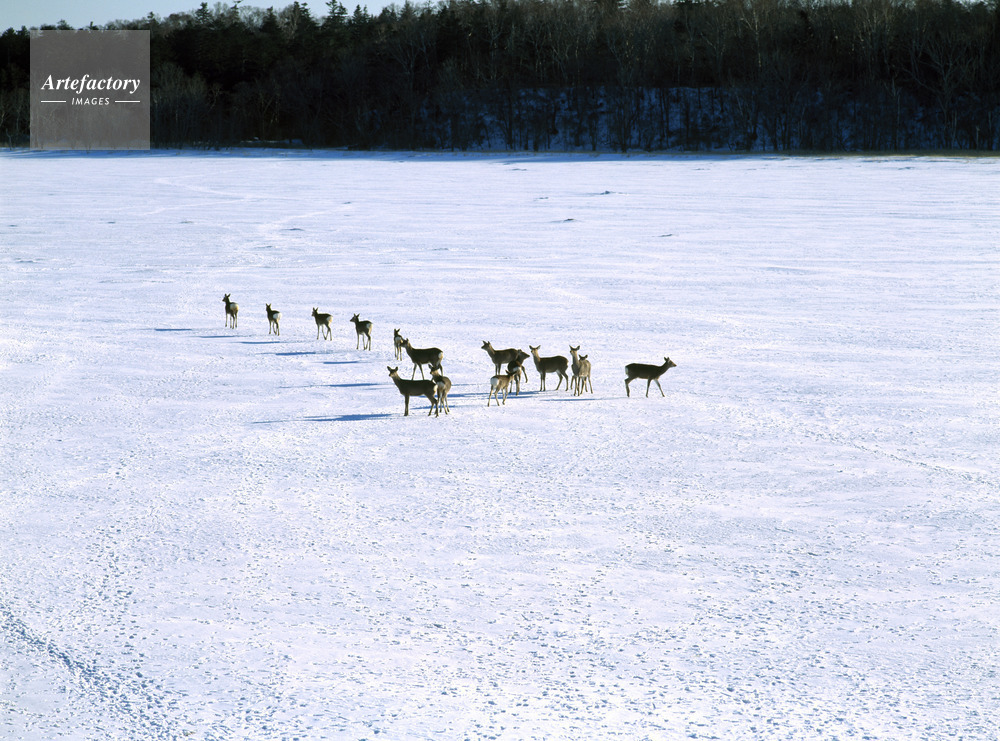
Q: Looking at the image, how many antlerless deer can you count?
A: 15